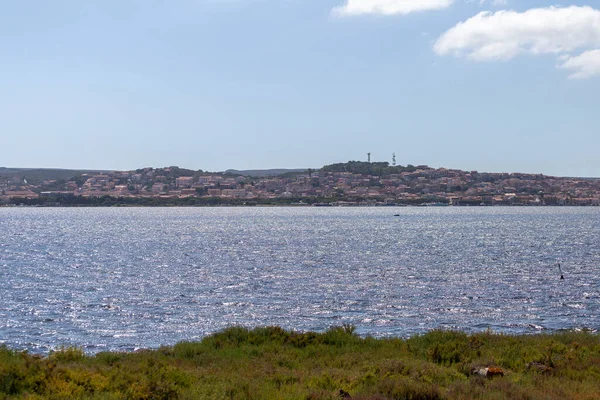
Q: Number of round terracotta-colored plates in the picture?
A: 0